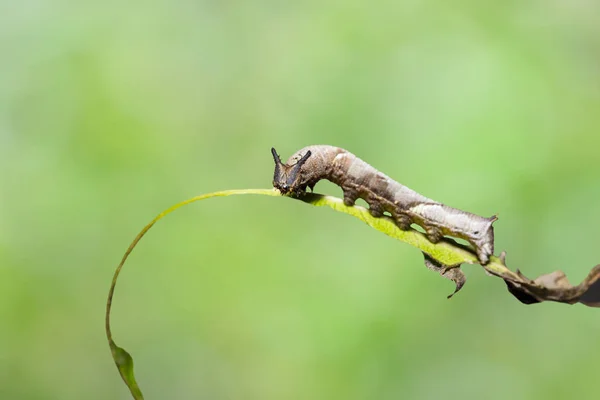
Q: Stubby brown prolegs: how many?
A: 4